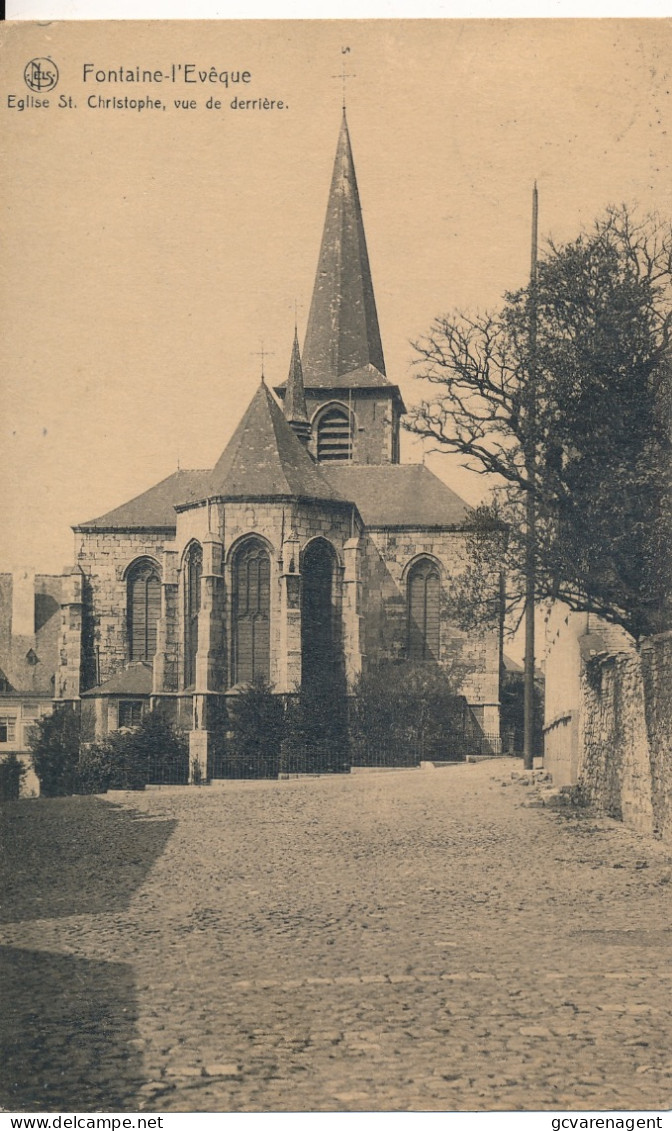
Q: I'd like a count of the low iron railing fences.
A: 1